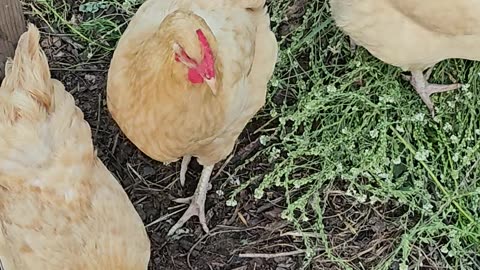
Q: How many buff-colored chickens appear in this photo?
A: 3